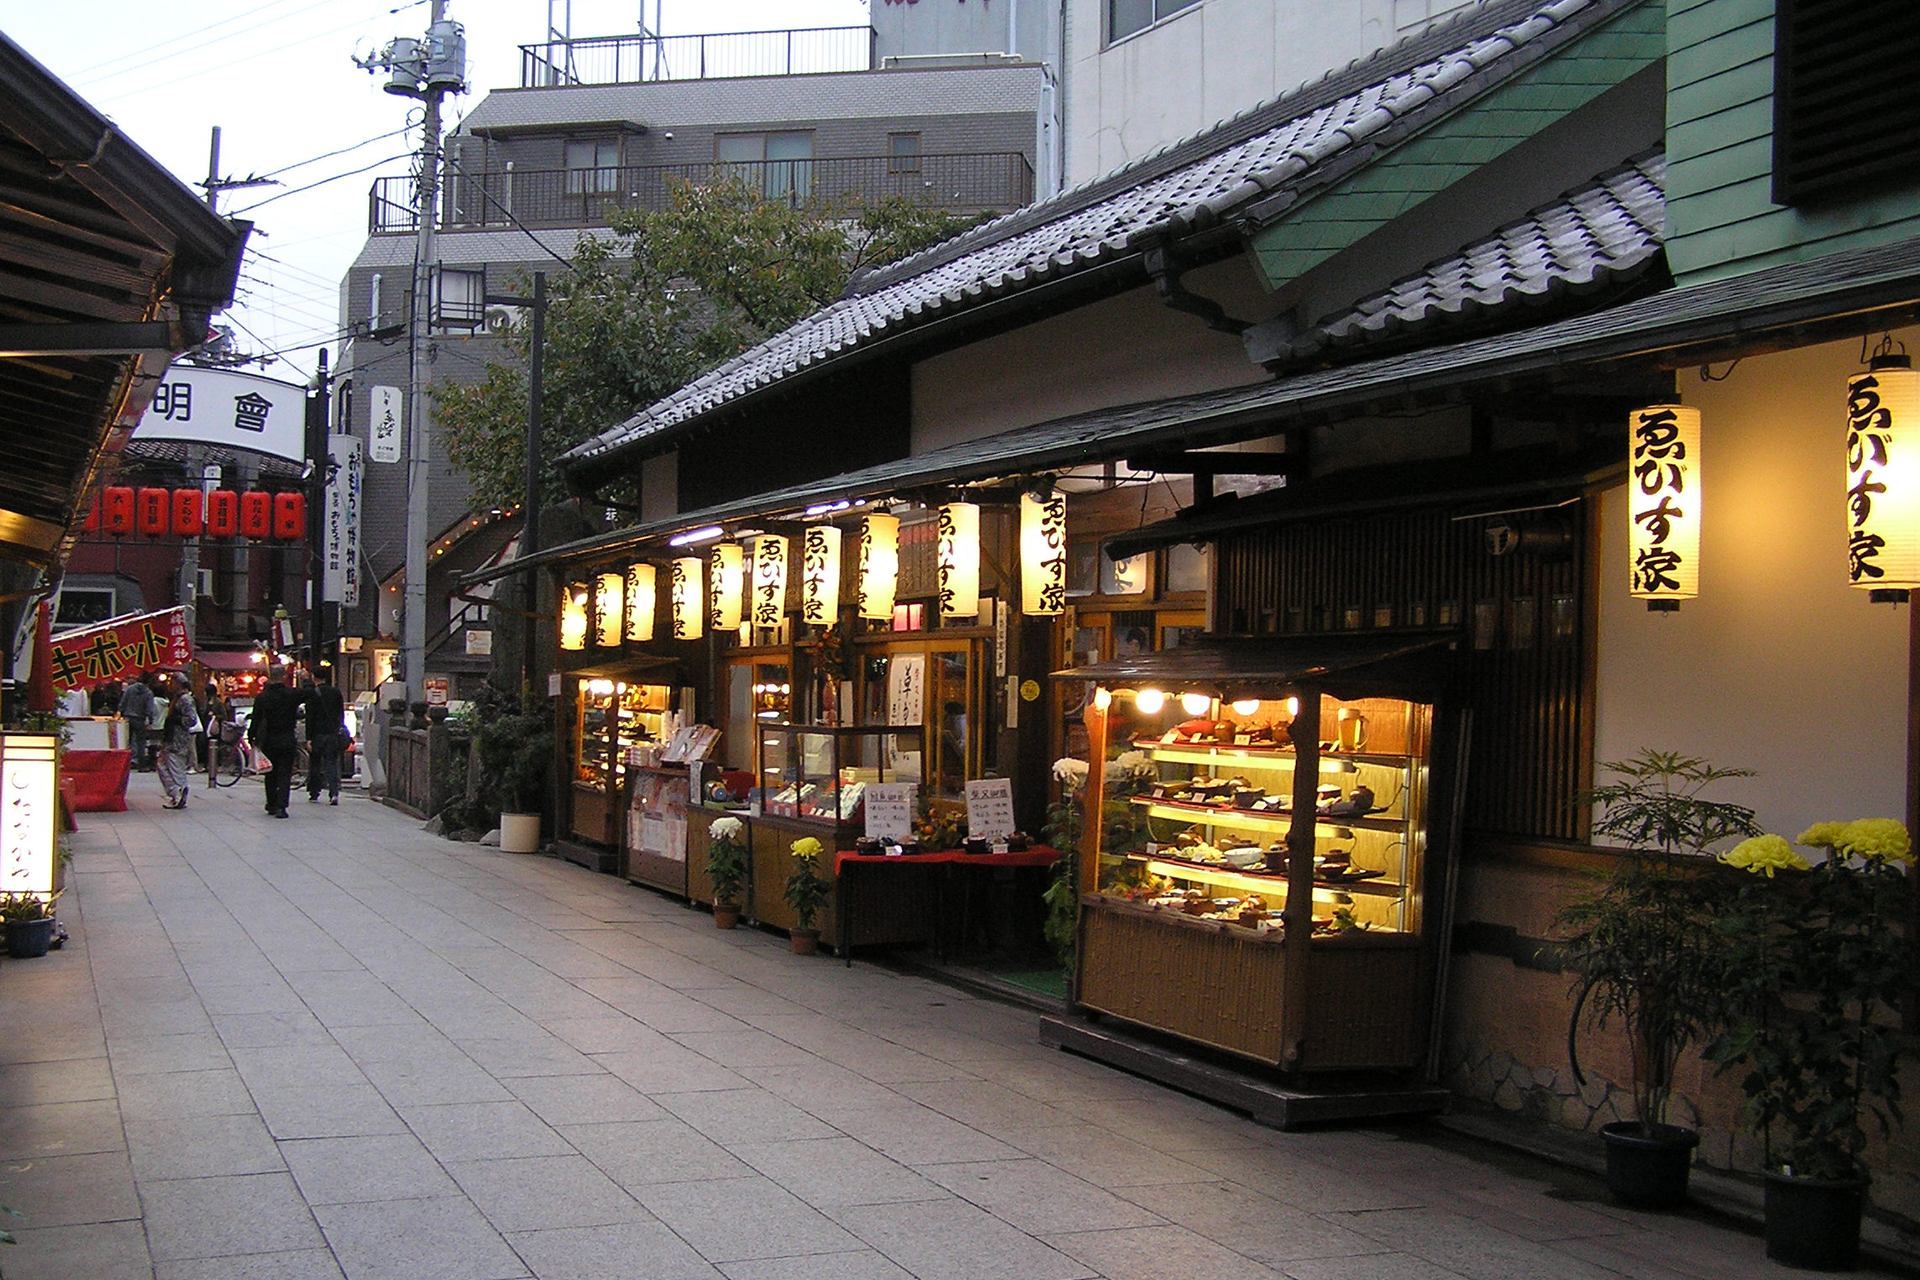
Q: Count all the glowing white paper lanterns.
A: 12